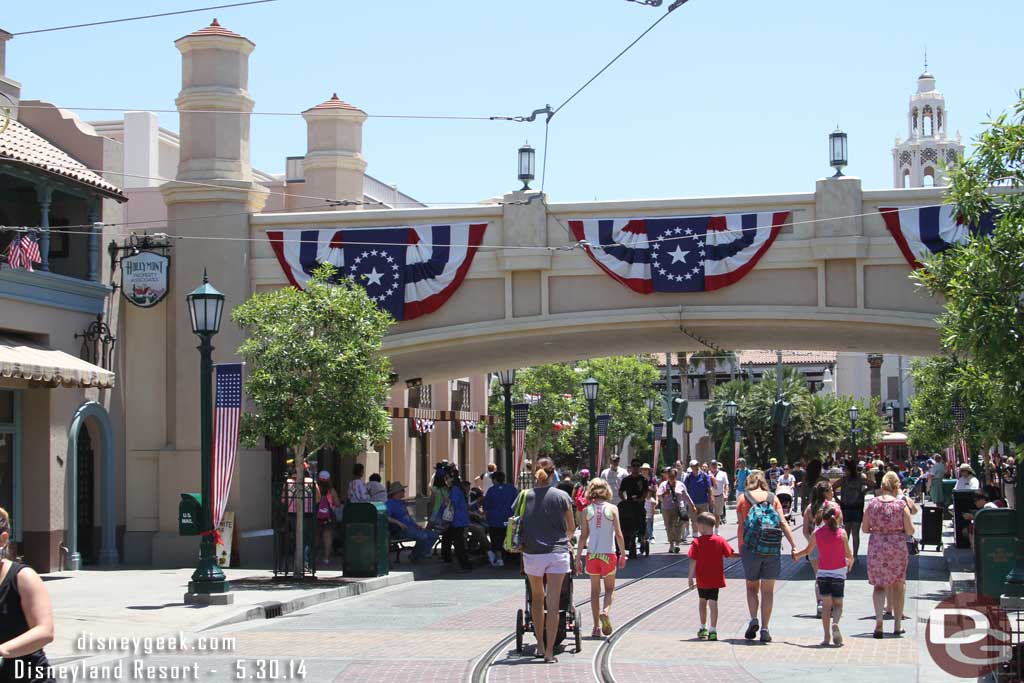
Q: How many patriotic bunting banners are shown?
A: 3